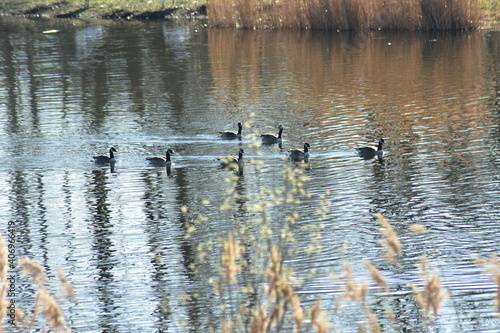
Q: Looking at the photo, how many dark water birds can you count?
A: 7